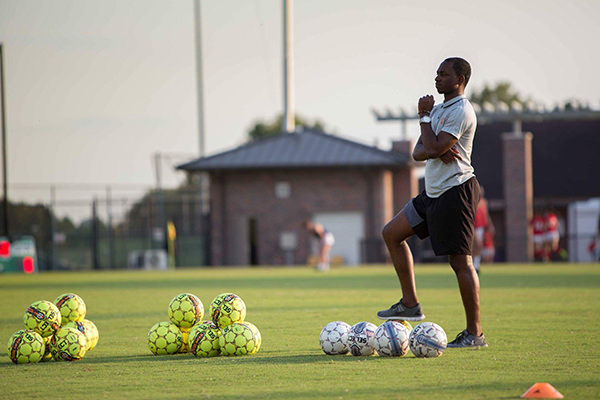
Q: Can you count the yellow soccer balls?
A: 13